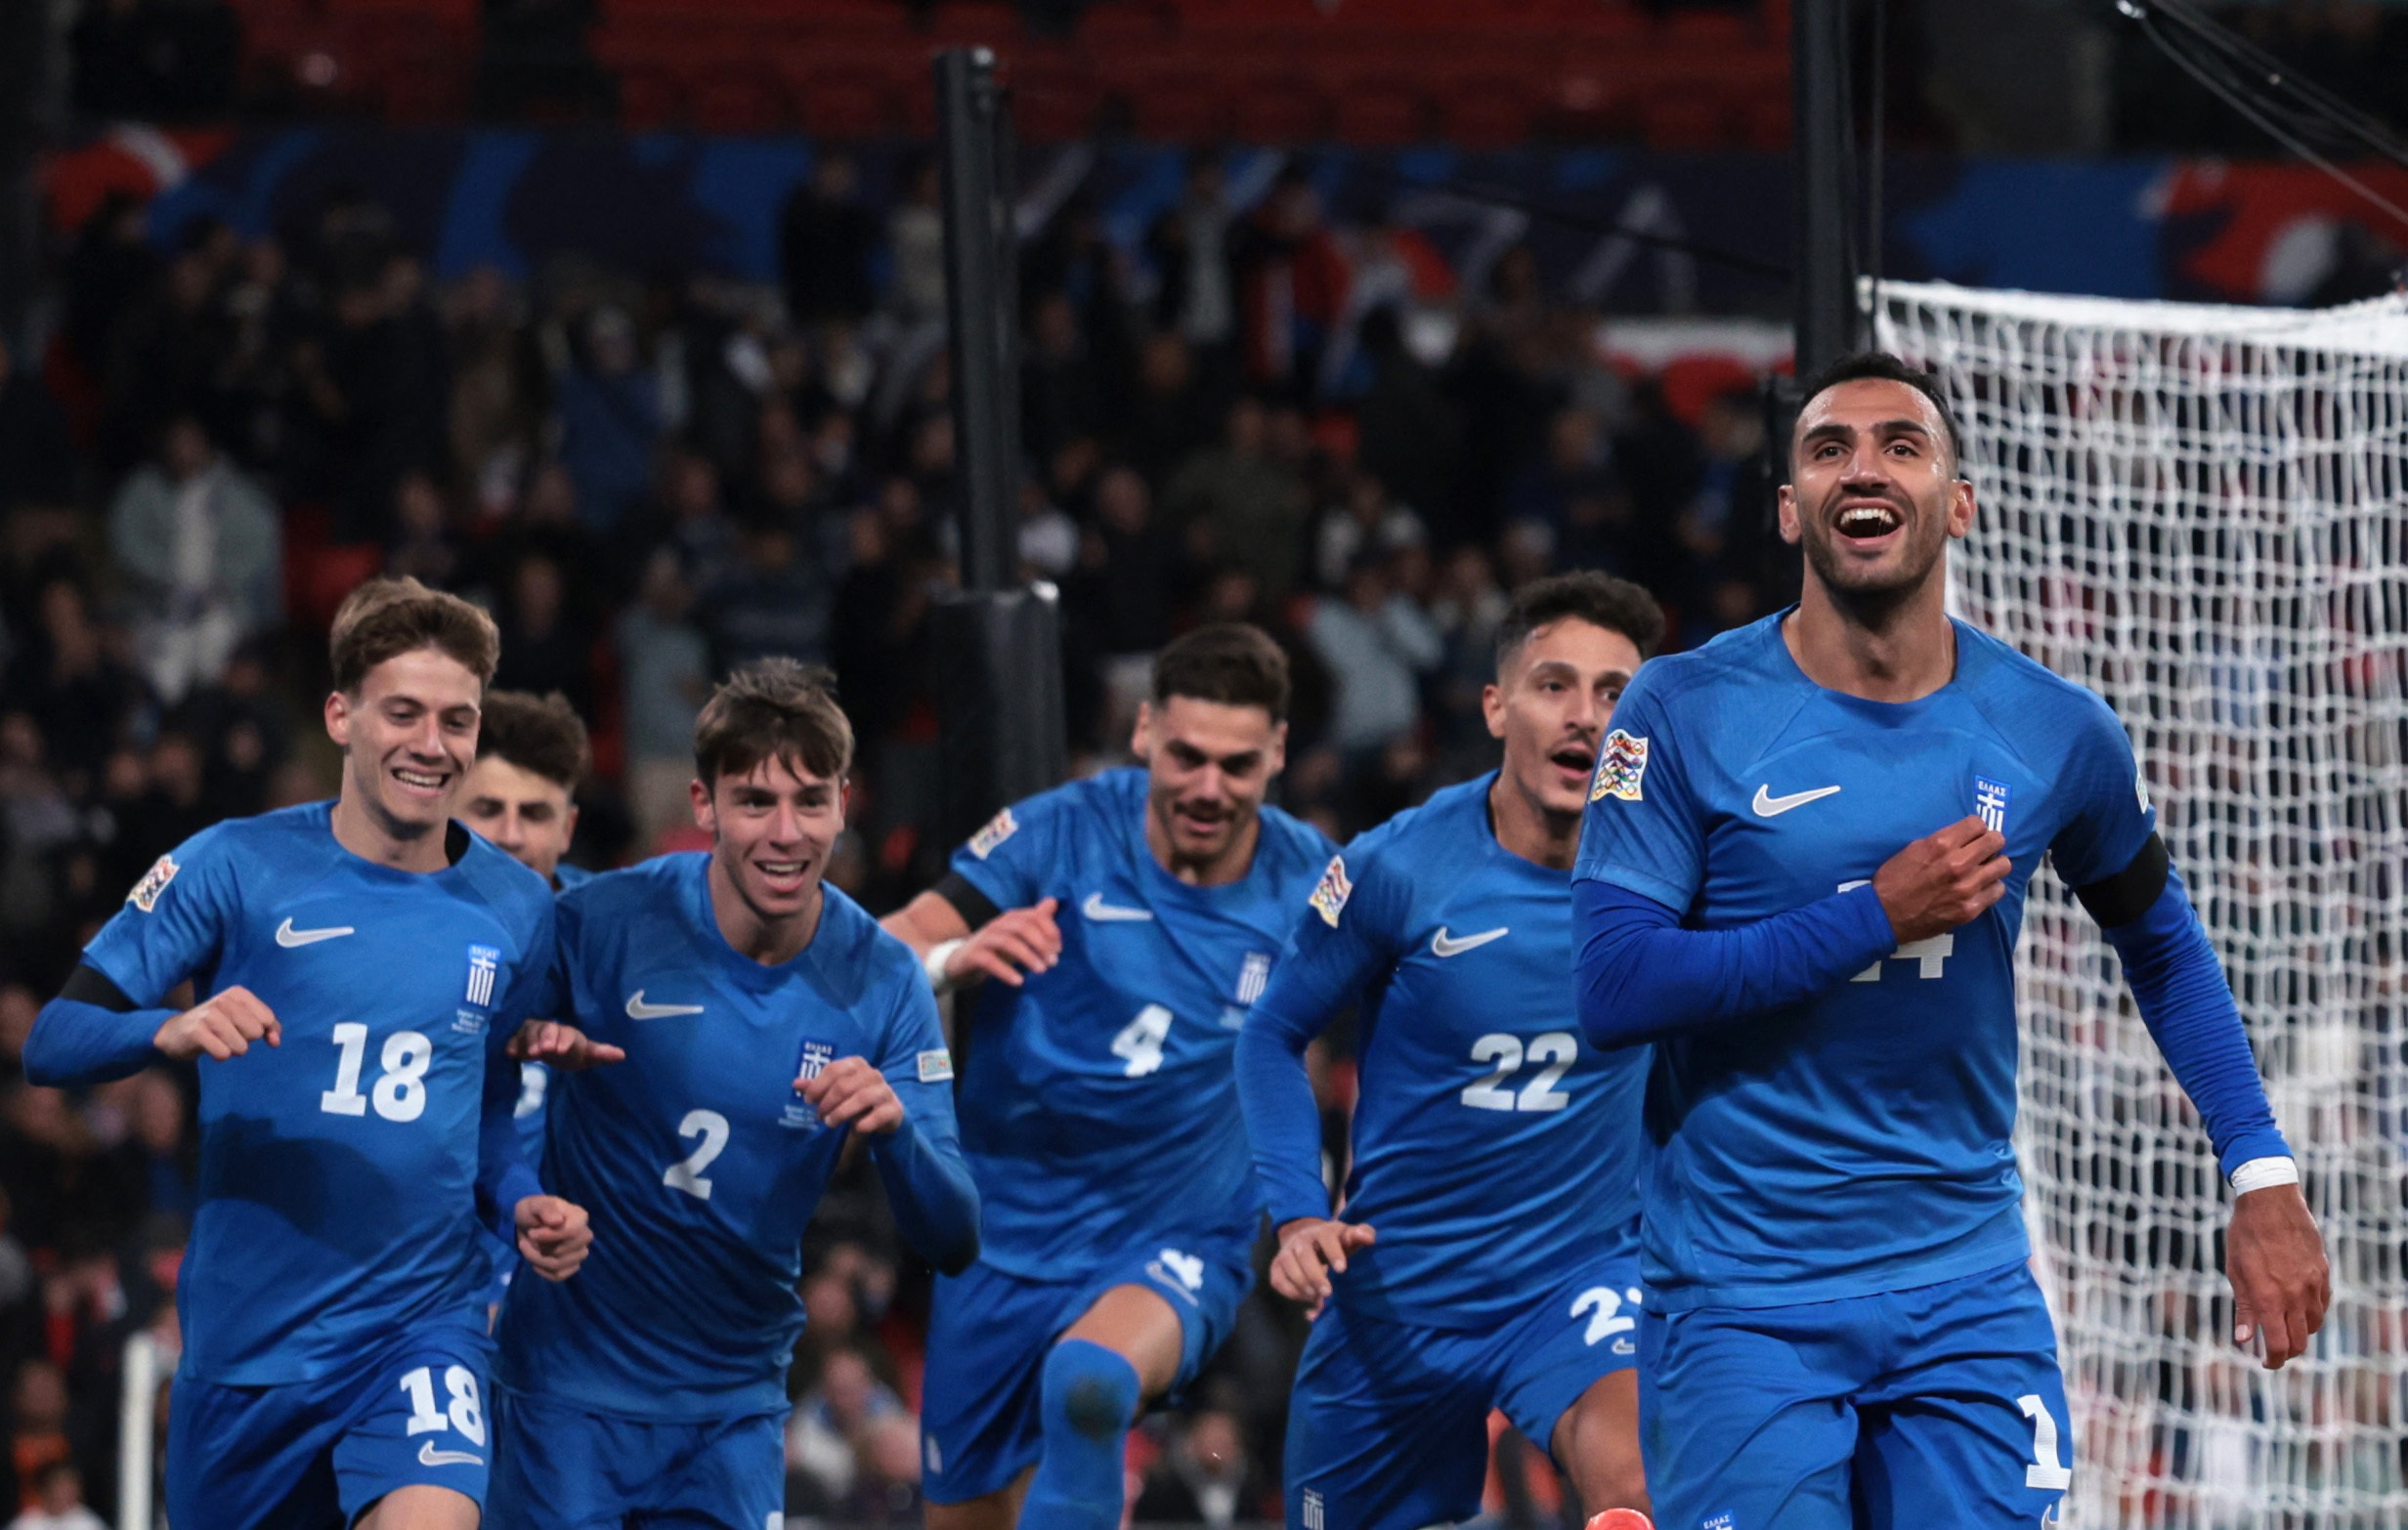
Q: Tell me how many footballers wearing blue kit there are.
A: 6